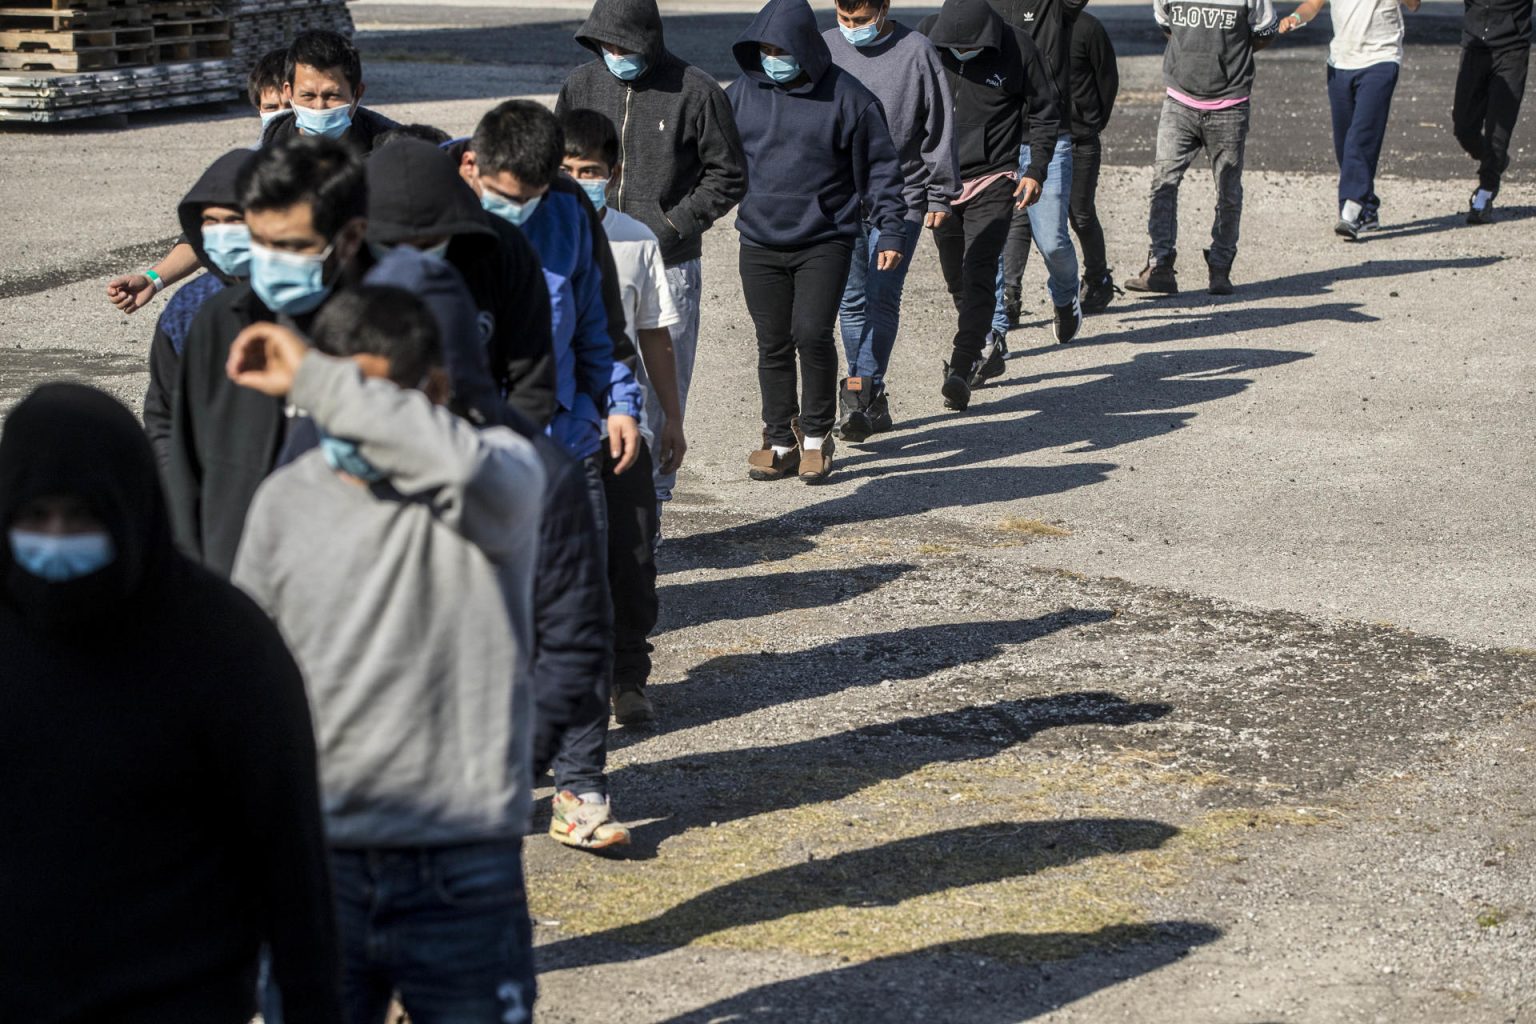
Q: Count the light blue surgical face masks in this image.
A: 13